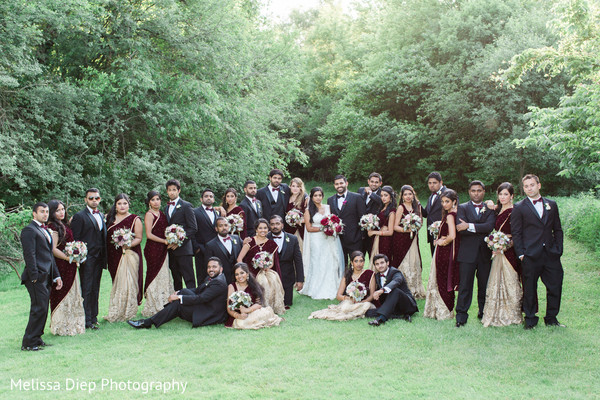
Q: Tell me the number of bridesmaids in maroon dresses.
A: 12